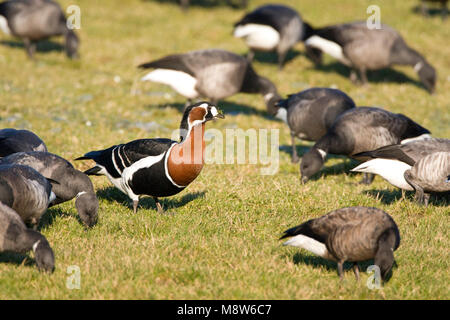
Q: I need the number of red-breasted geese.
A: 1